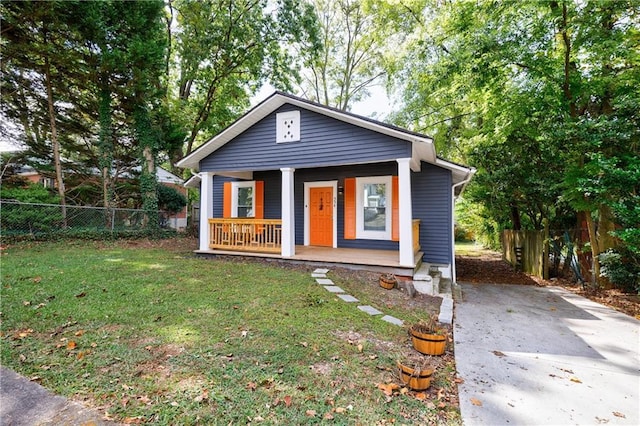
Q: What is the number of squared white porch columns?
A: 3